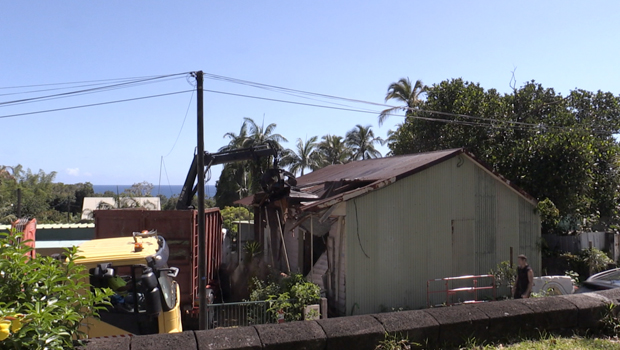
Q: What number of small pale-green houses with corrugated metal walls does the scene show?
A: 1